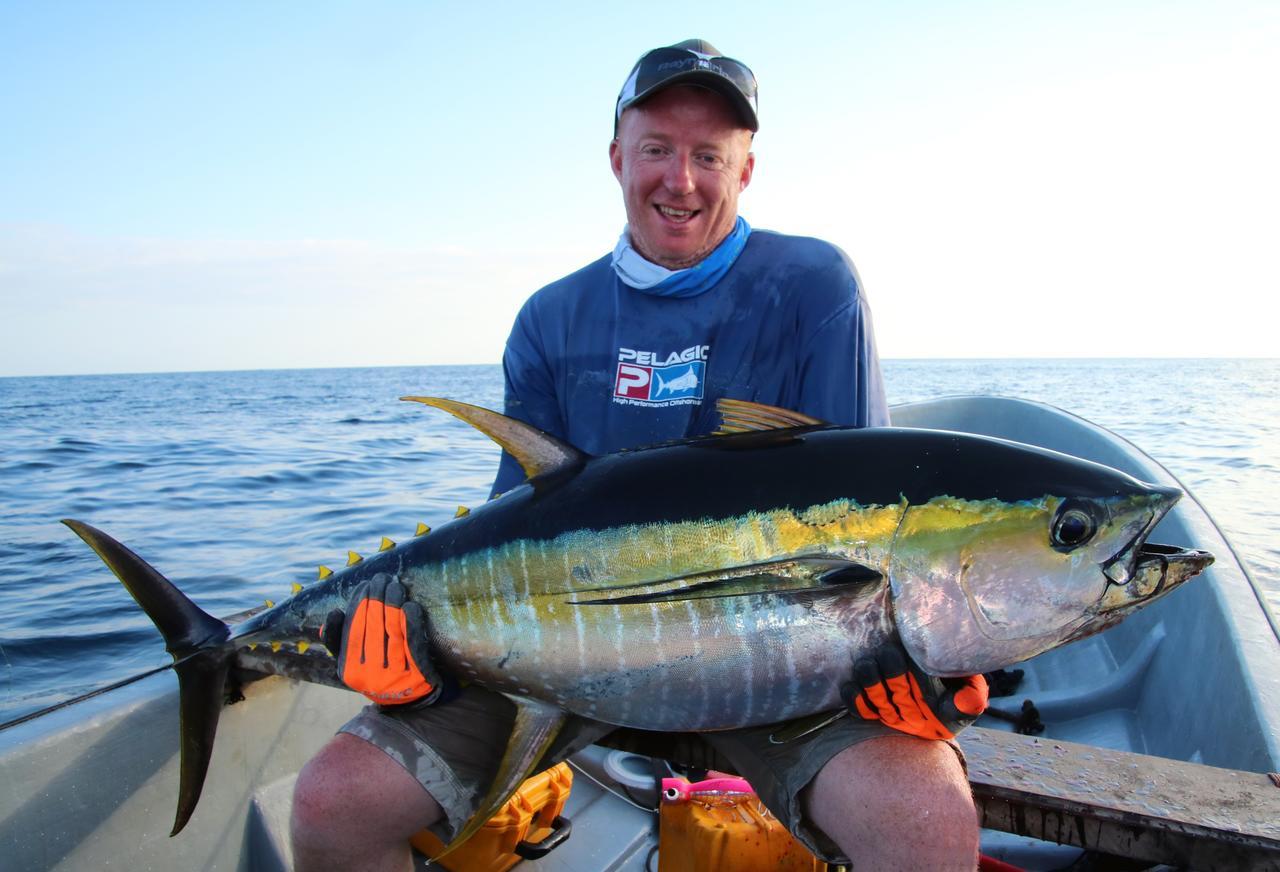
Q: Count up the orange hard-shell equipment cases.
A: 2